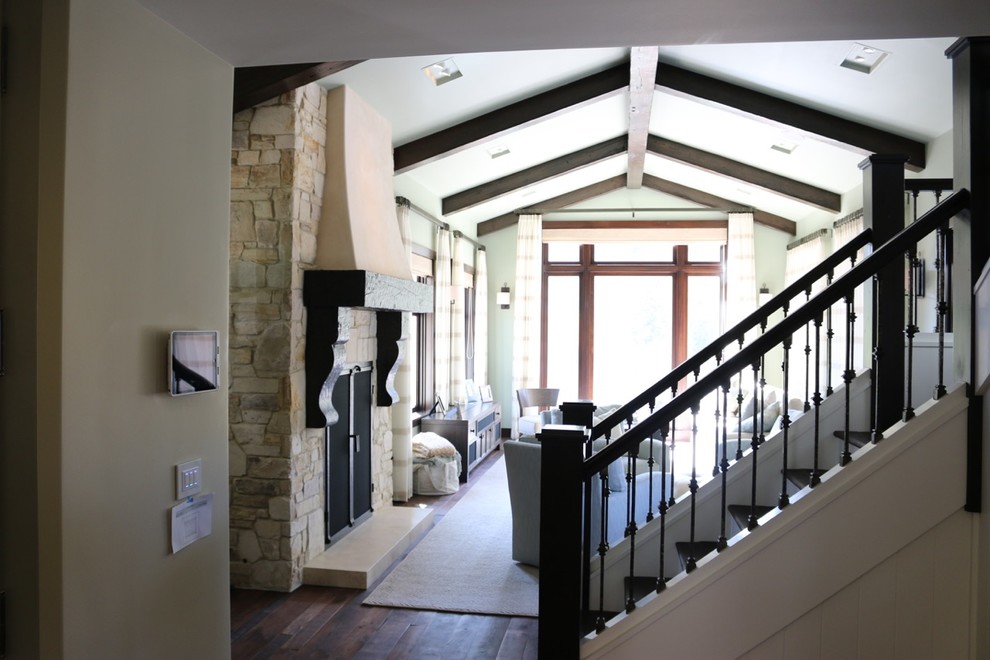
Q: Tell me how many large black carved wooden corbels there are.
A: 2